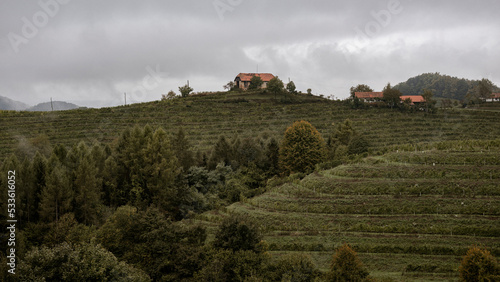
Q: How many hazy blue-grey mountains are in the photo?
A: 2